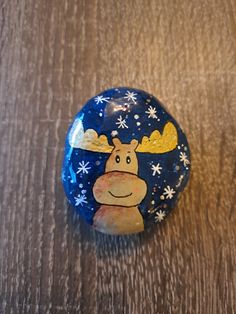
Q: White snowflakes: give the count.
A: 10